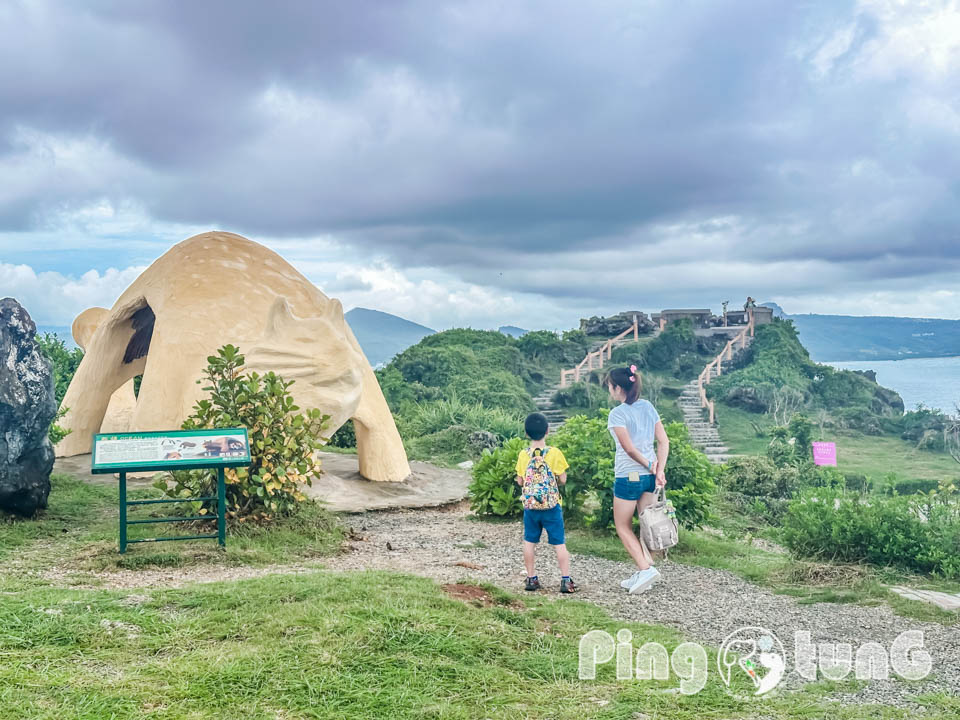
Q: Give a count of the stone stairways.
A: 2